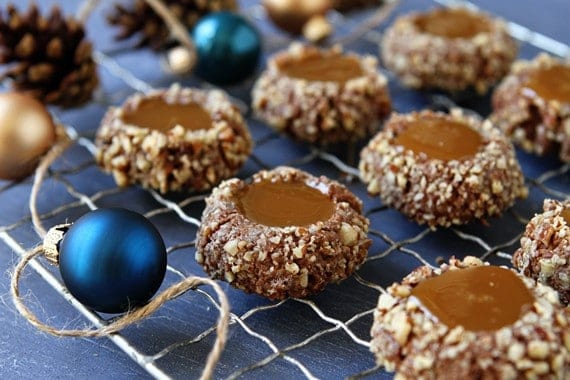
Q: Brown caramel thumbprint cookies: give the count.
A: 8